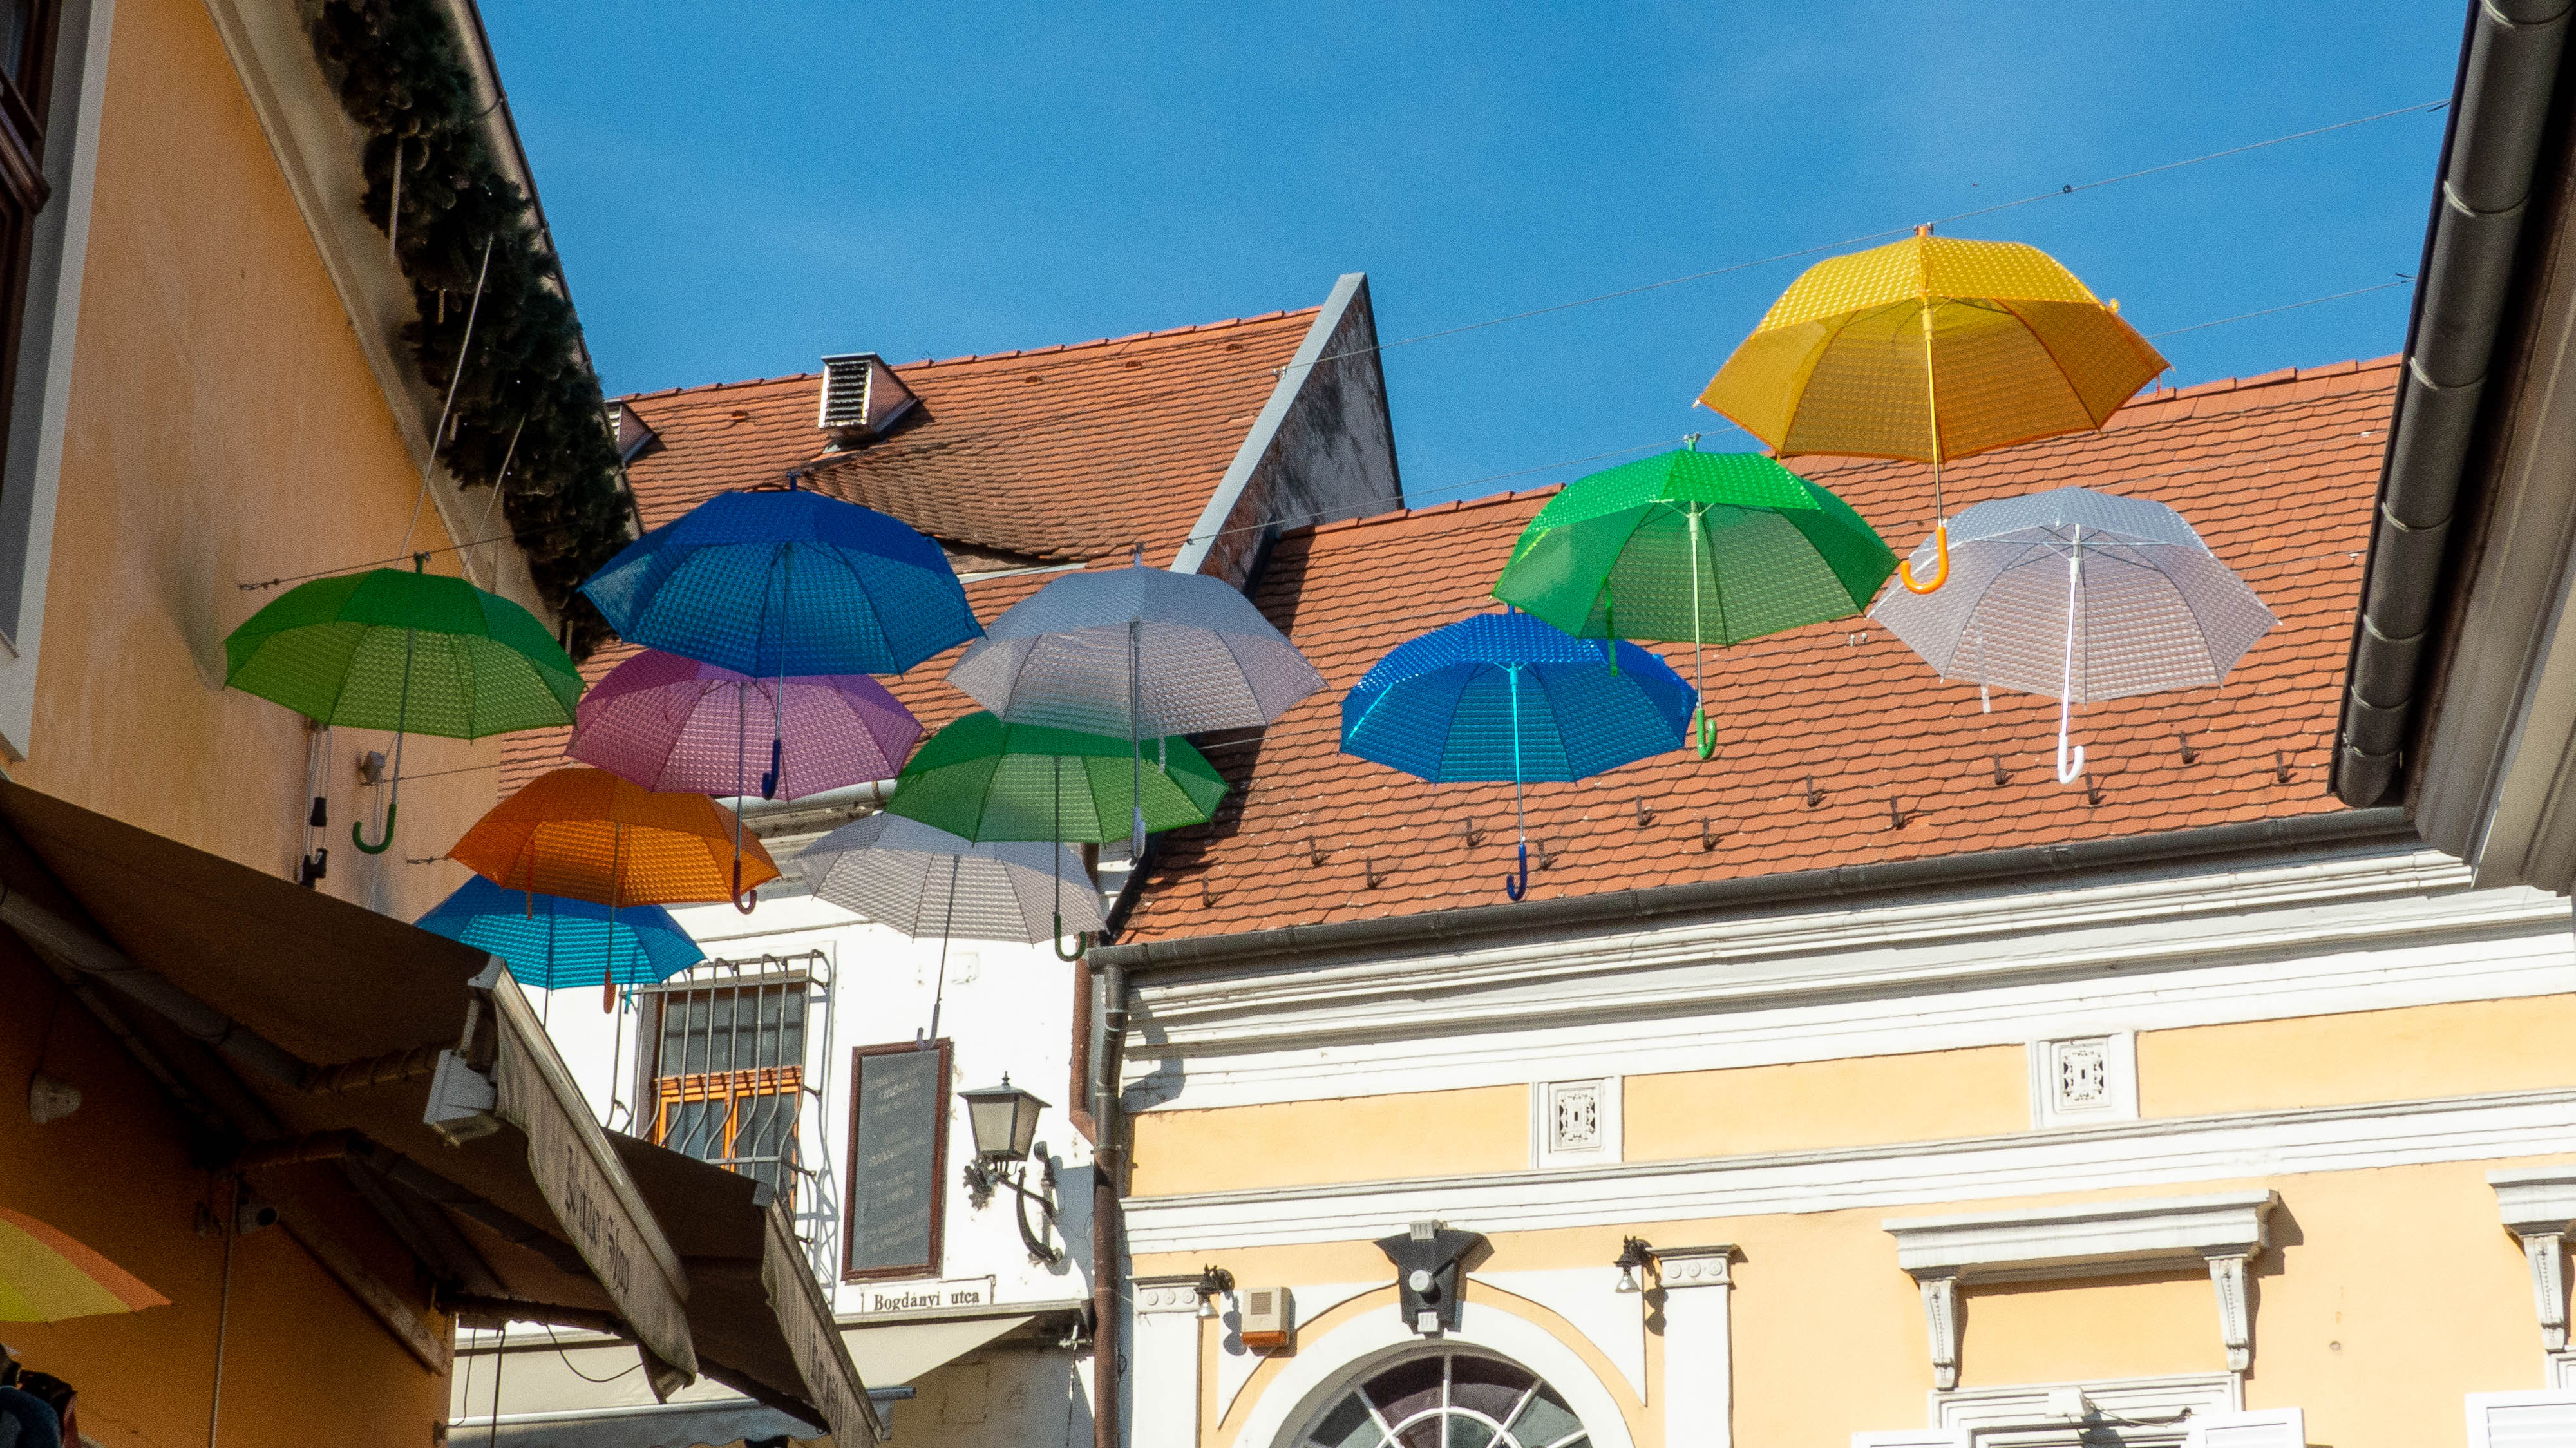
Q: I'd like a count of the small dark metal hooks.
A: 13